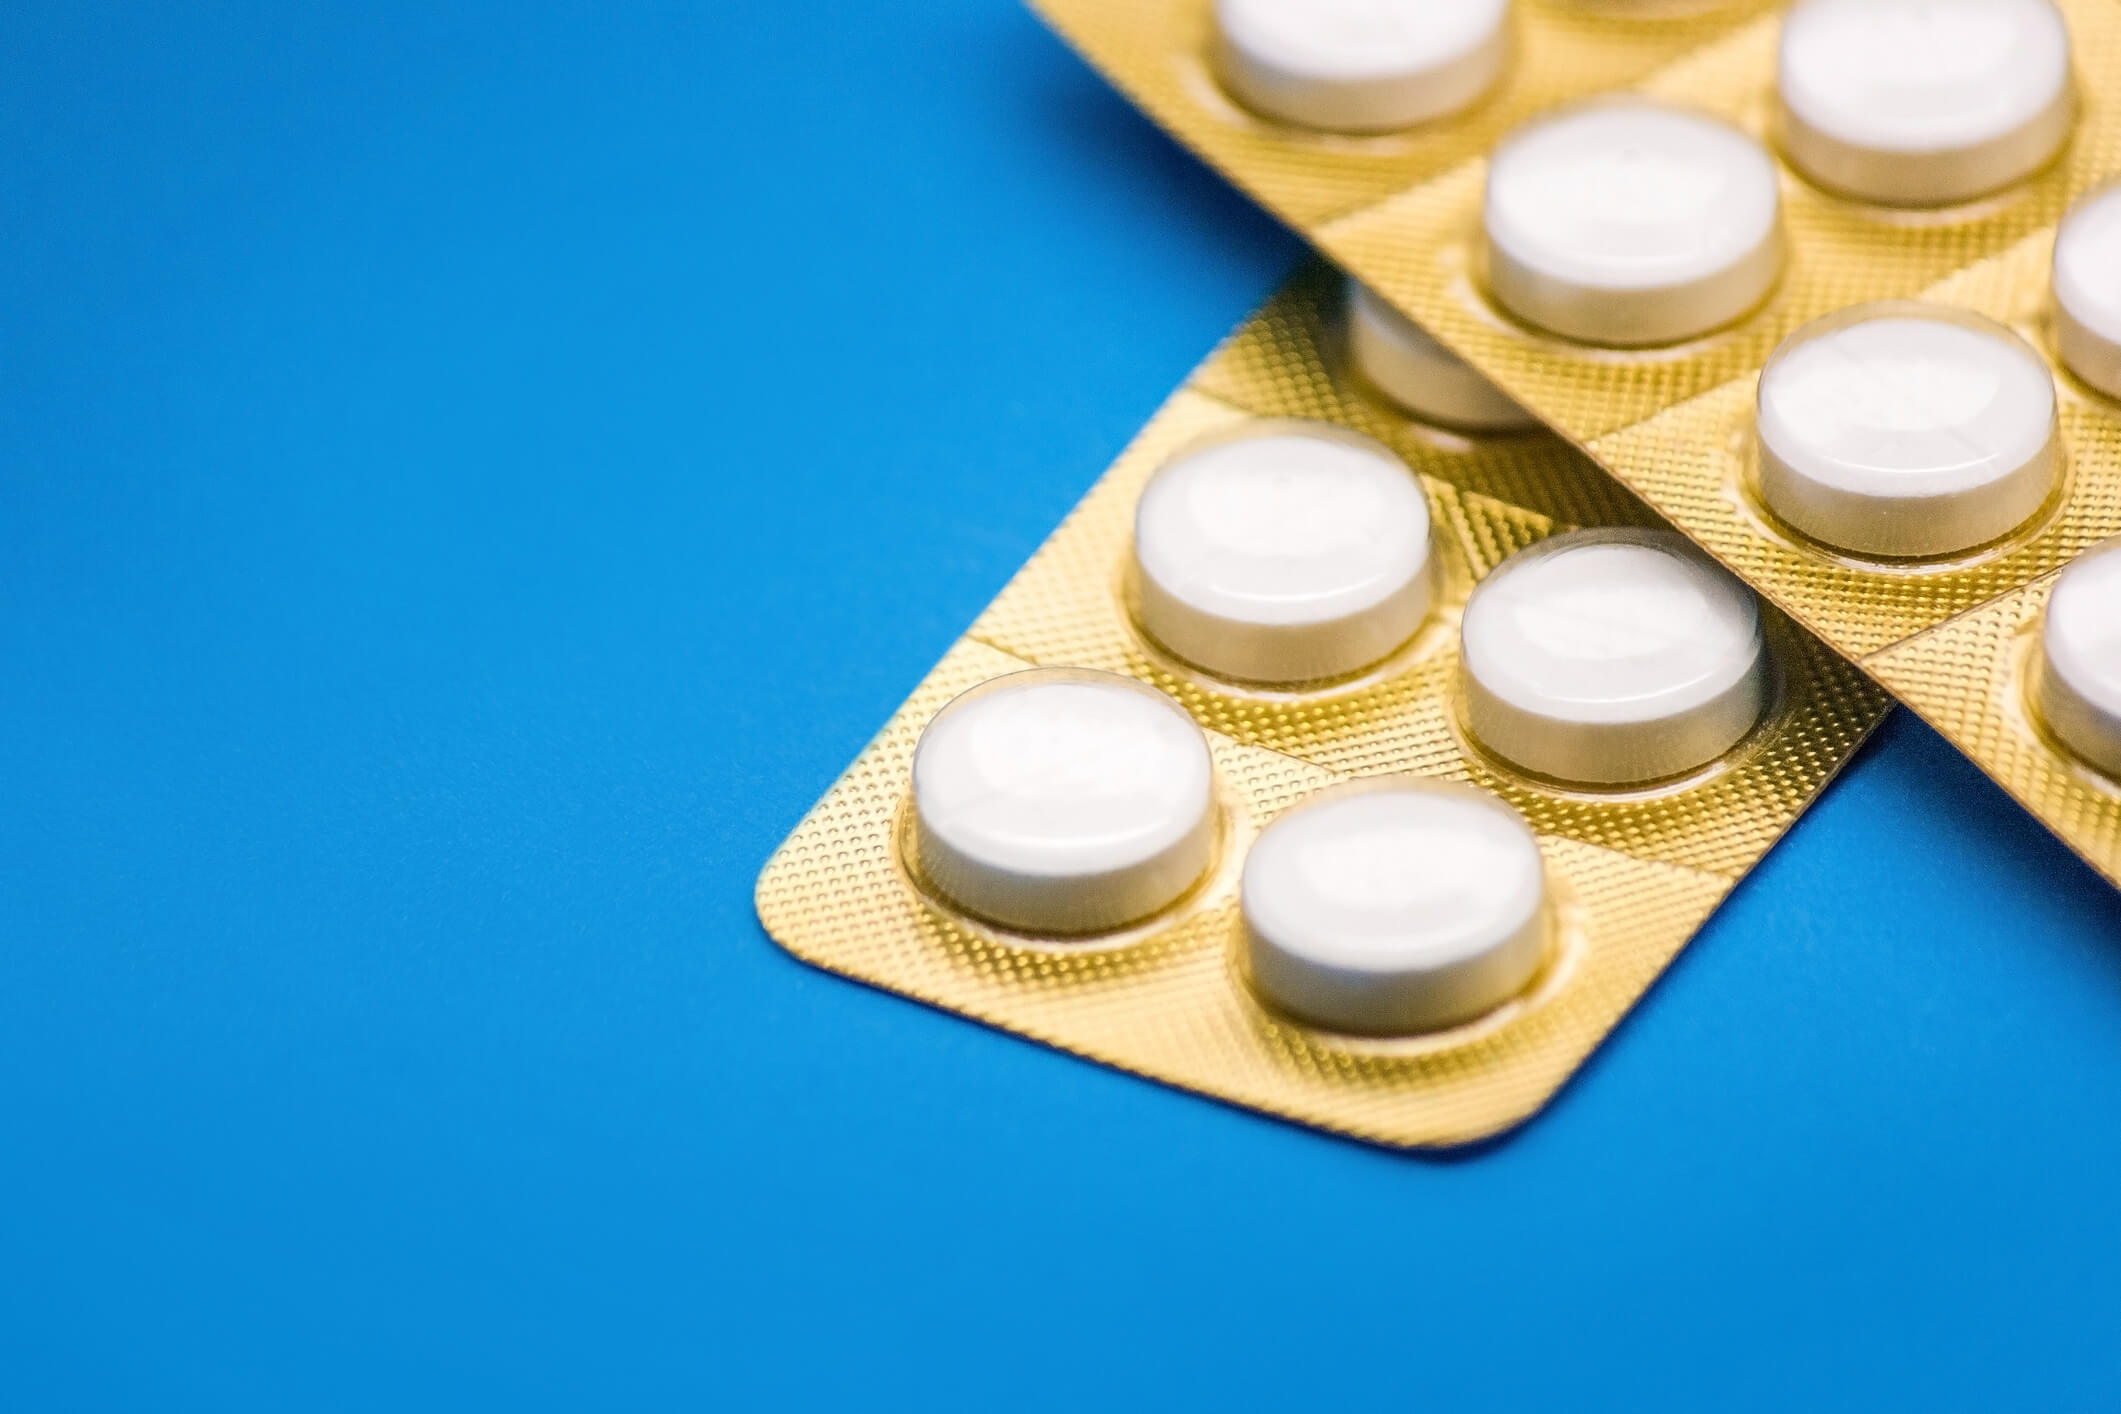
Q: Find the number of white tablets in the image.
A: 11